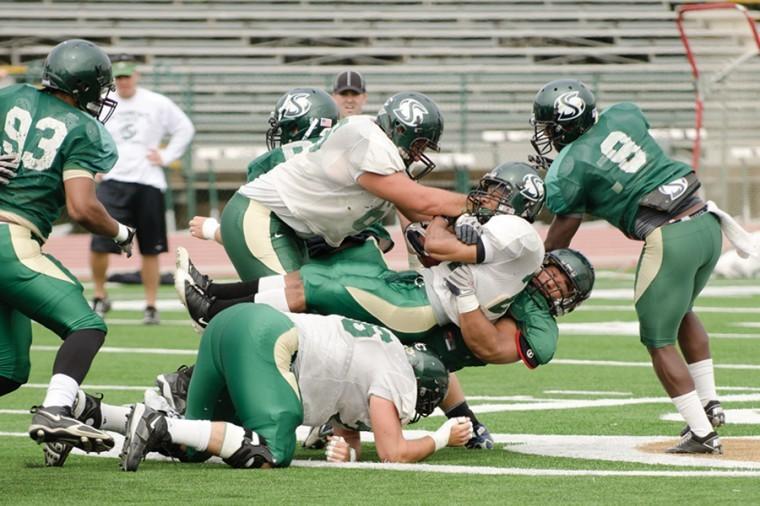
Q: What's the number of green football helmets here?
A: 7